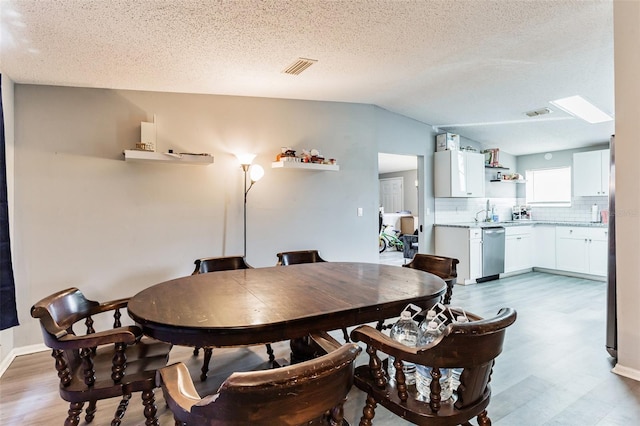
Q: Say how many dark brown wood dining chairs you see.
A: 6